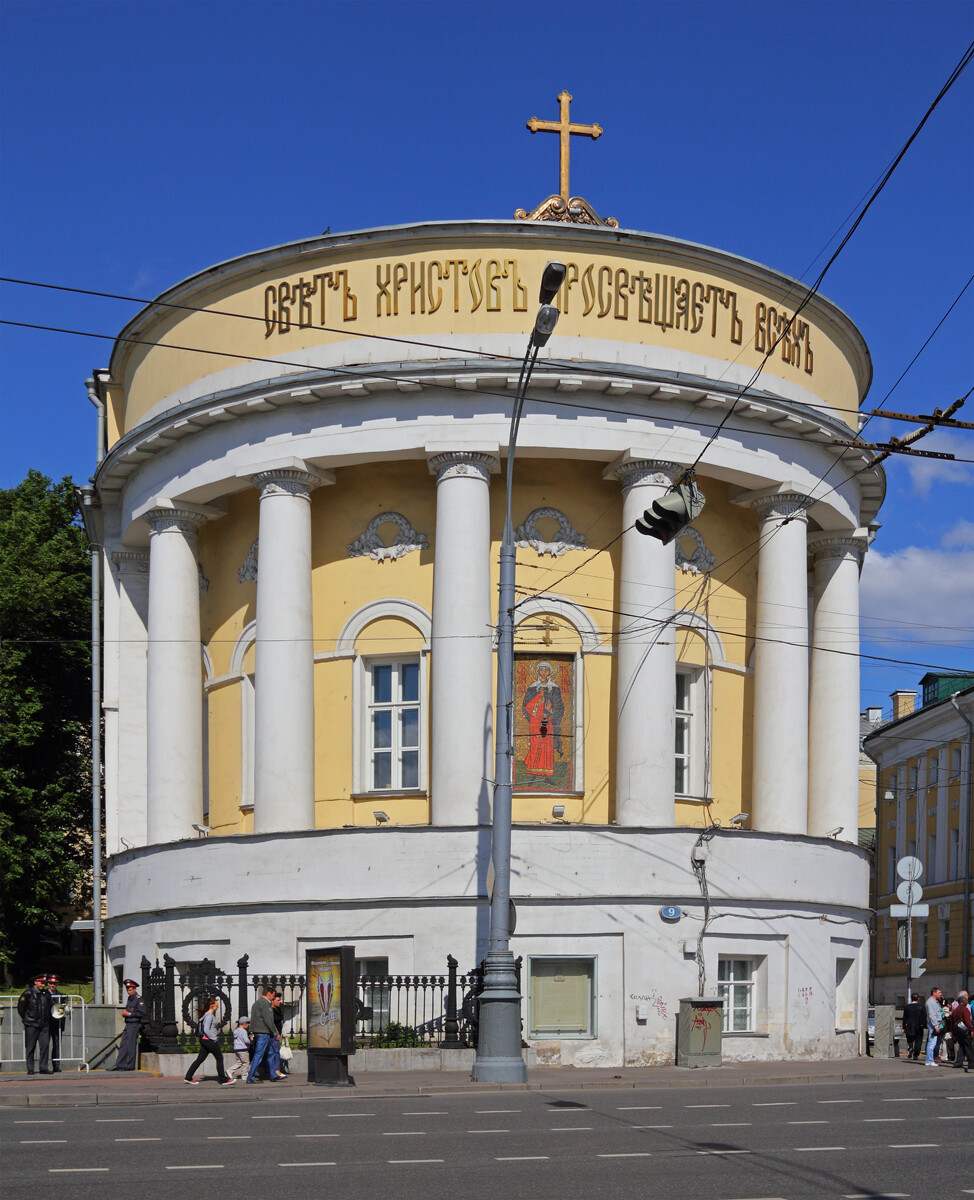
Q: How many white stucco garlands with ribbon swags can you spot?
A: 5